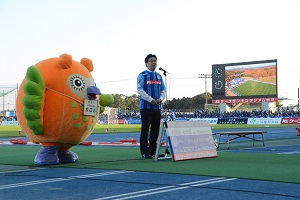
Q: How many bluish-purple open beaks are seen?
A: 1